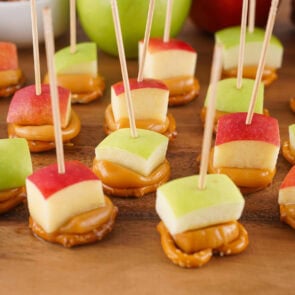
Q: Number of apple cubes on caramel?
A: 14